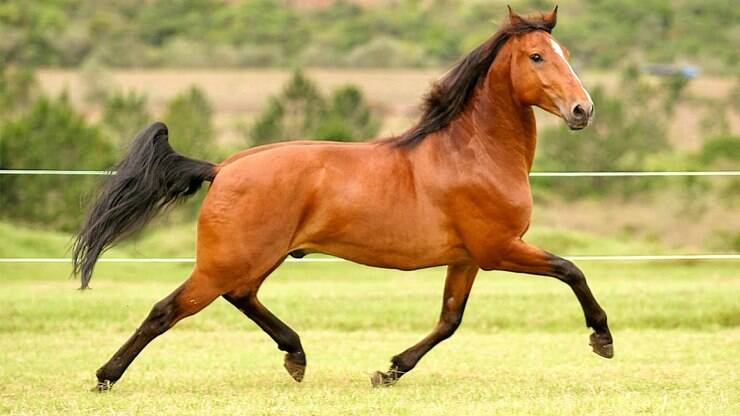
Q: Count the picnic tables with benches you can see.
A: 0